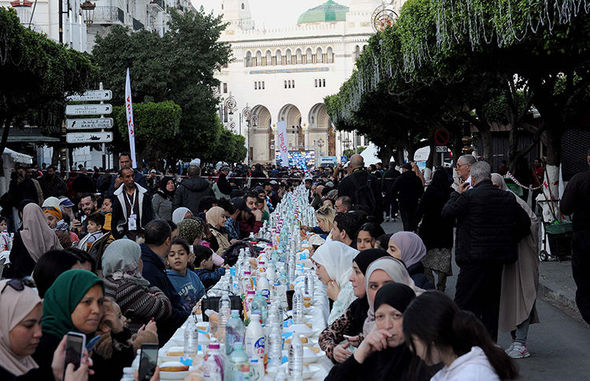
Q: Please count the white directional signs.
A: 4